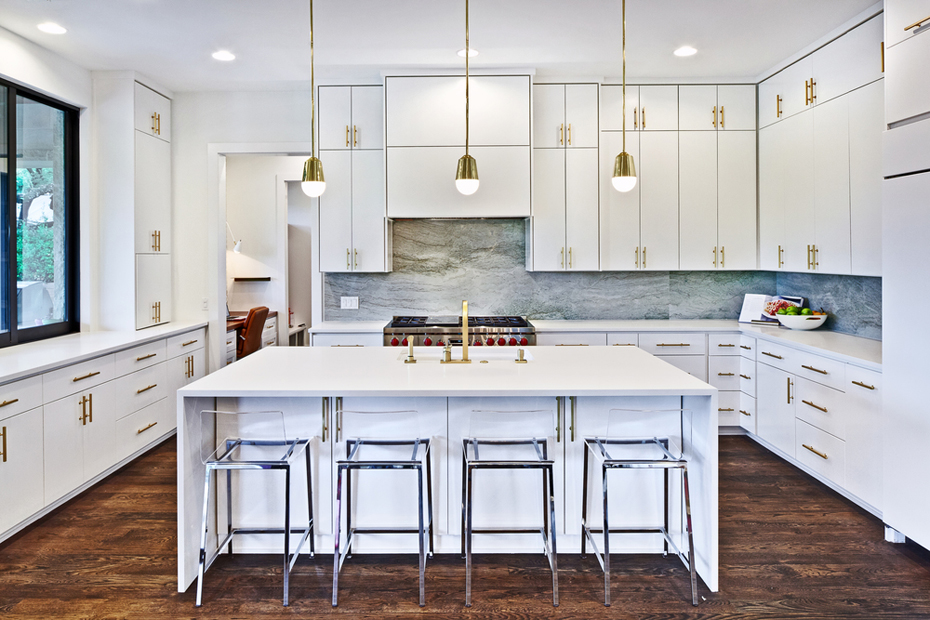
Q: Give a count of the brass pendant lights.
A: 3